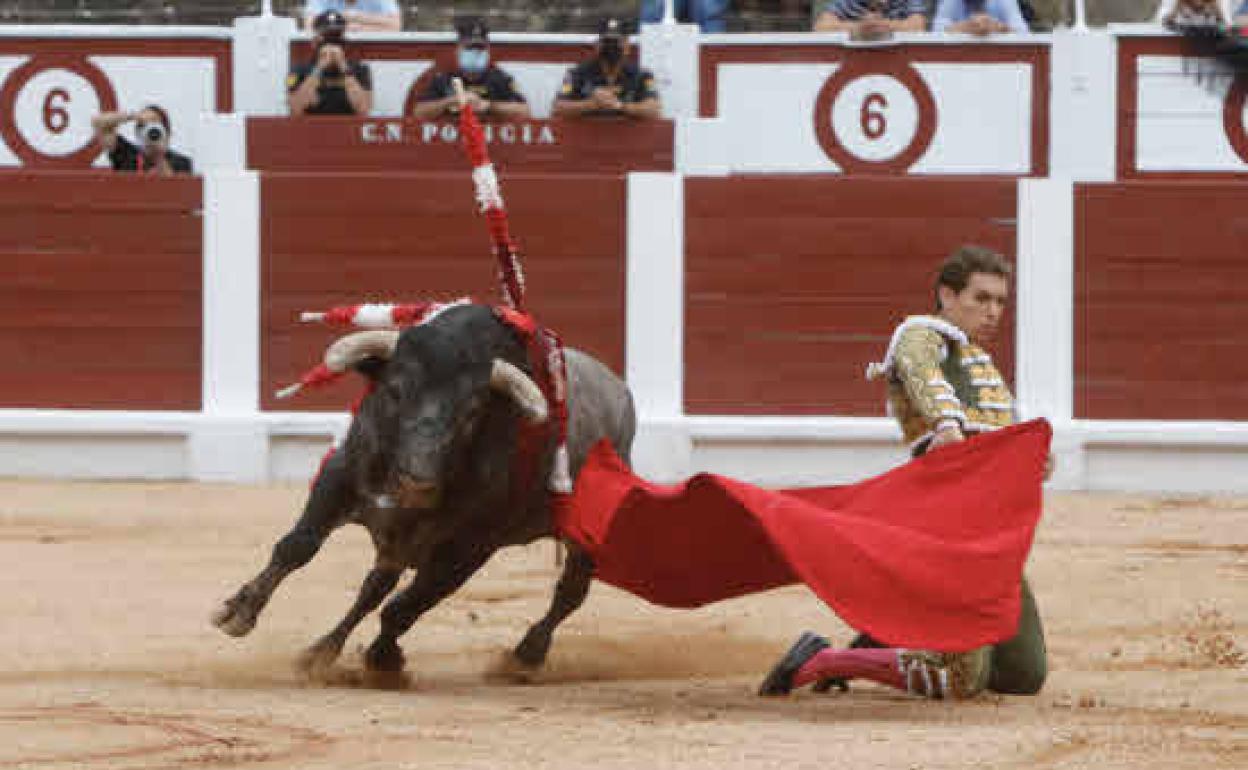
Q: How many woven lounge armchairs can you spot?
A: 0